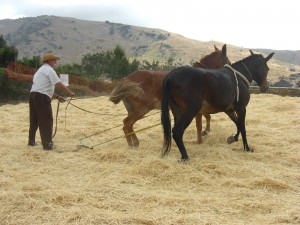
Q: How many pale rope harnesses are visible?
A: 1